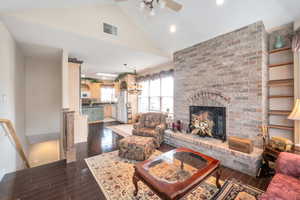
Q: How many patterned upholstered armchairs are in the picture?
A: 1